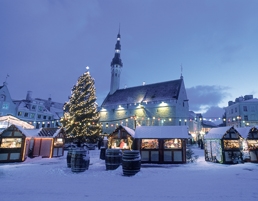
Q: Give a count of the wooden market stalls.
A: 6